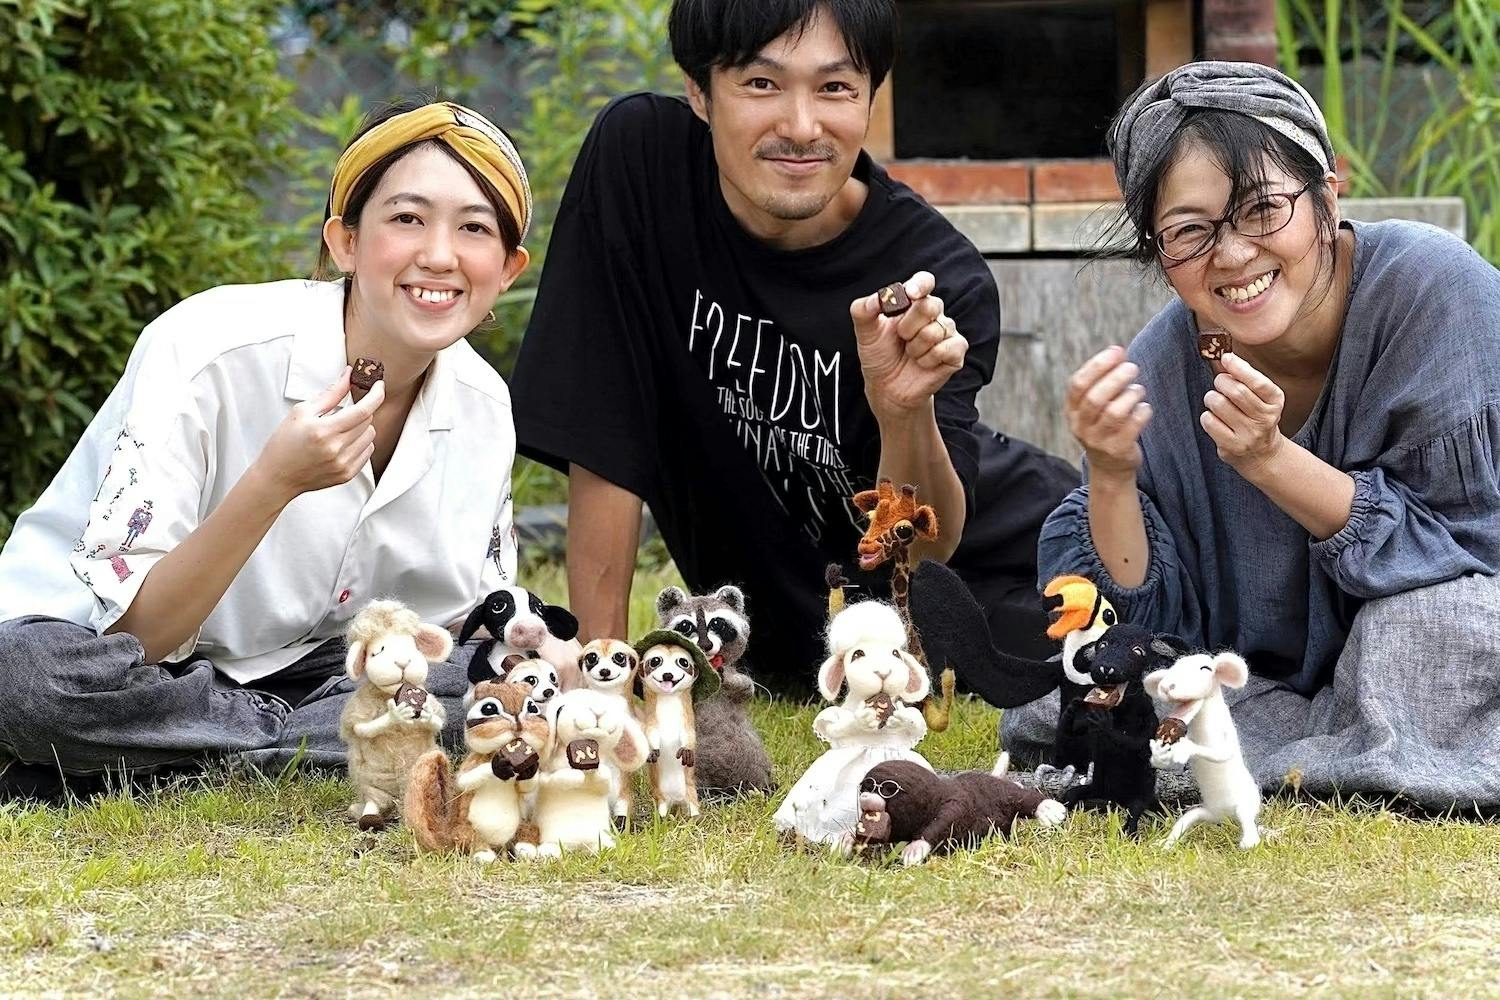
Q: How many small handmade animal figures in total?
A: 14